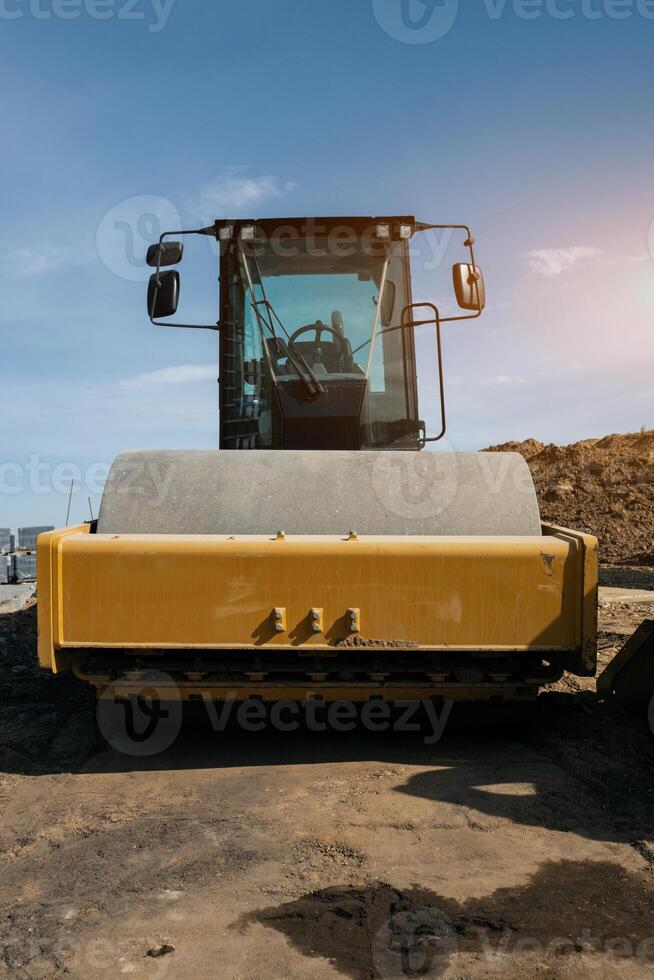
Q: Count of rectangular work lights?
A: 4